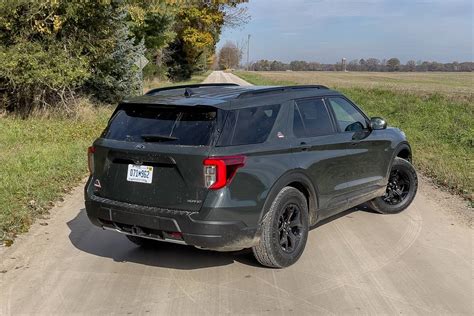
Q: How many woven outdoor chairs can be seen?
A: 0